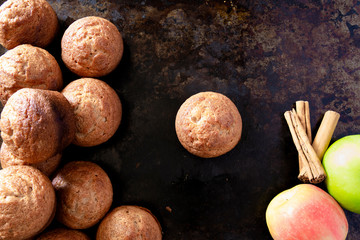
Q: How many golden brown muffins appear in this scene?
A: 11